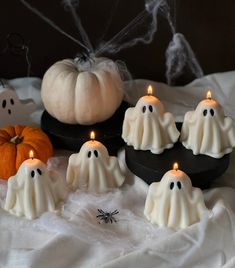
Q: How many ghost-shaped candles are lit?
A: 5